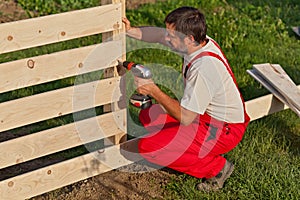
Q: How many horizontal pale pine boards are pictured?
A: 5